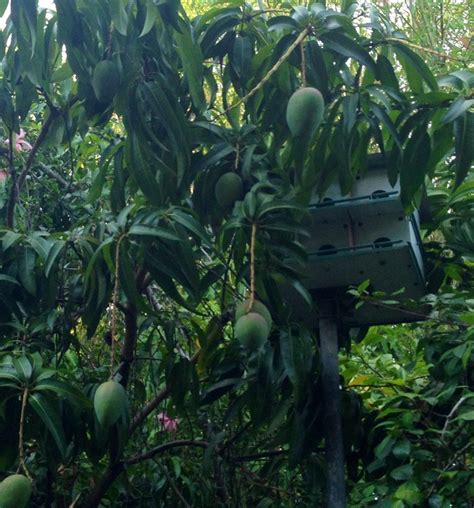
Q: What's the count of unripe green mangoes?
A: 7